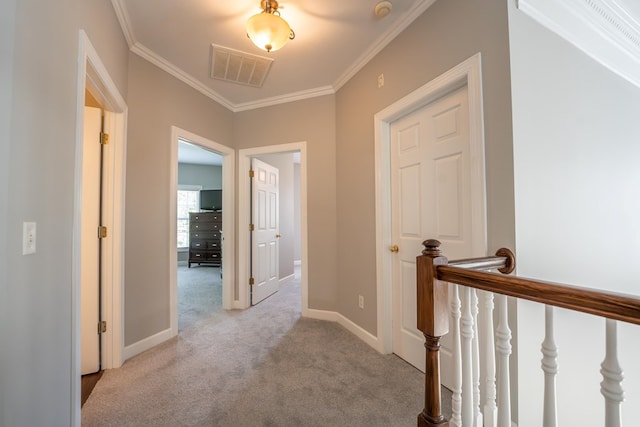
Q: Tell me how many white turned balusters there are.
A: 7